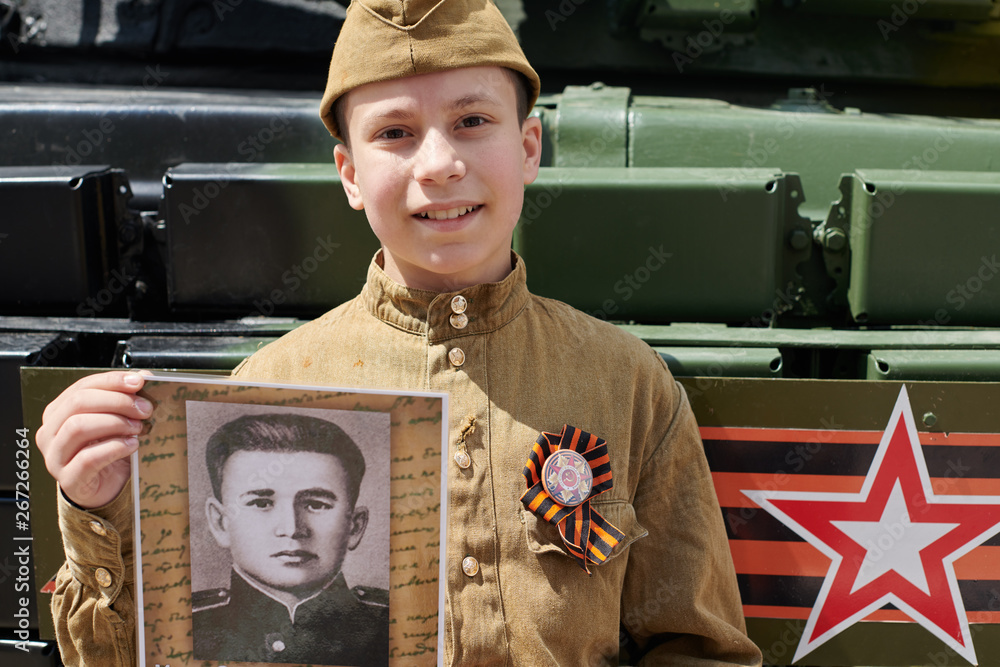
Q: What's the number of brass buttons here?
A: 7